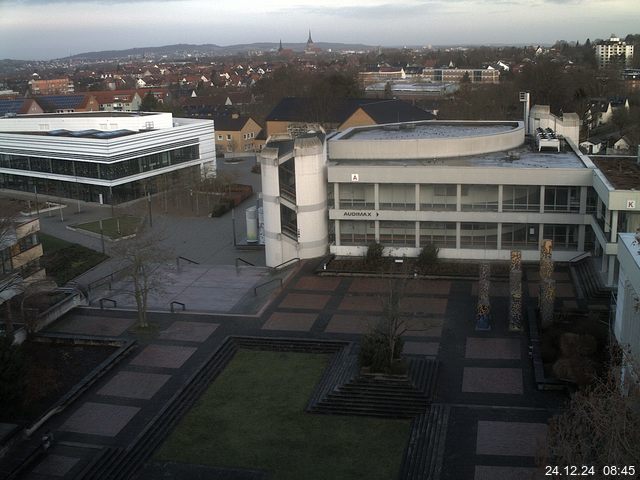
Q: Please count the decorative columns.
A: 3